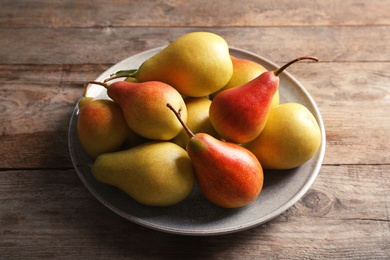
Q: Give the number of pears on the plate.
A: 9